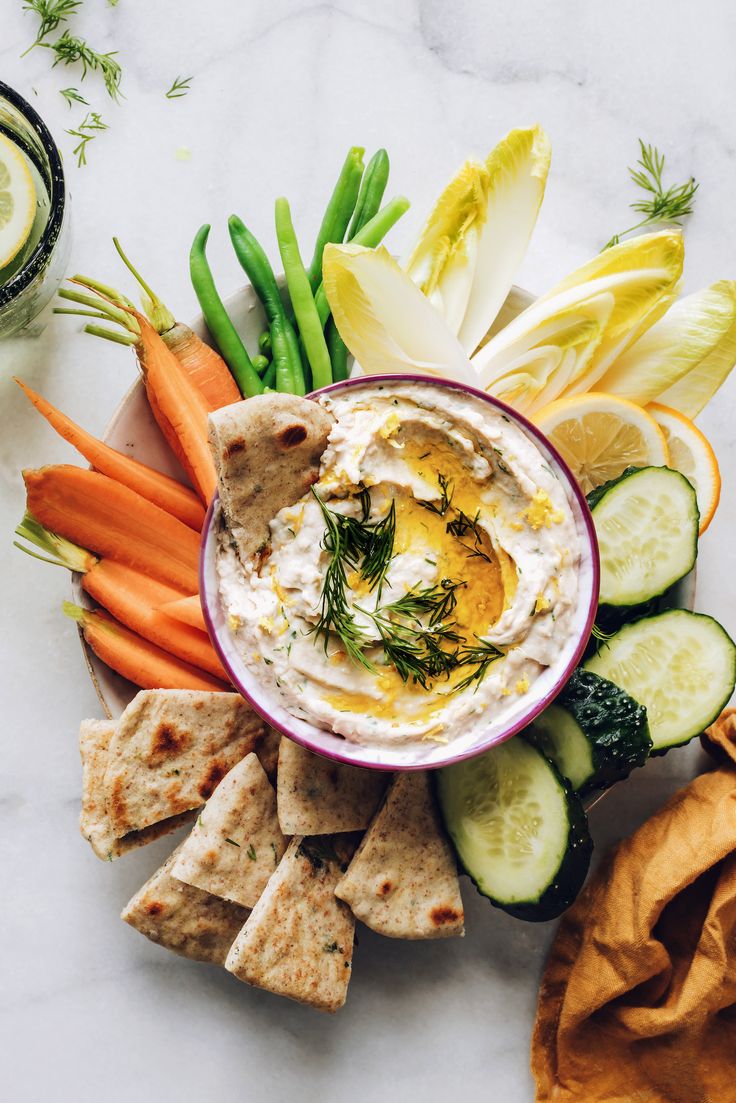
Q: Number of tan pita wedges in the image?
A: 8